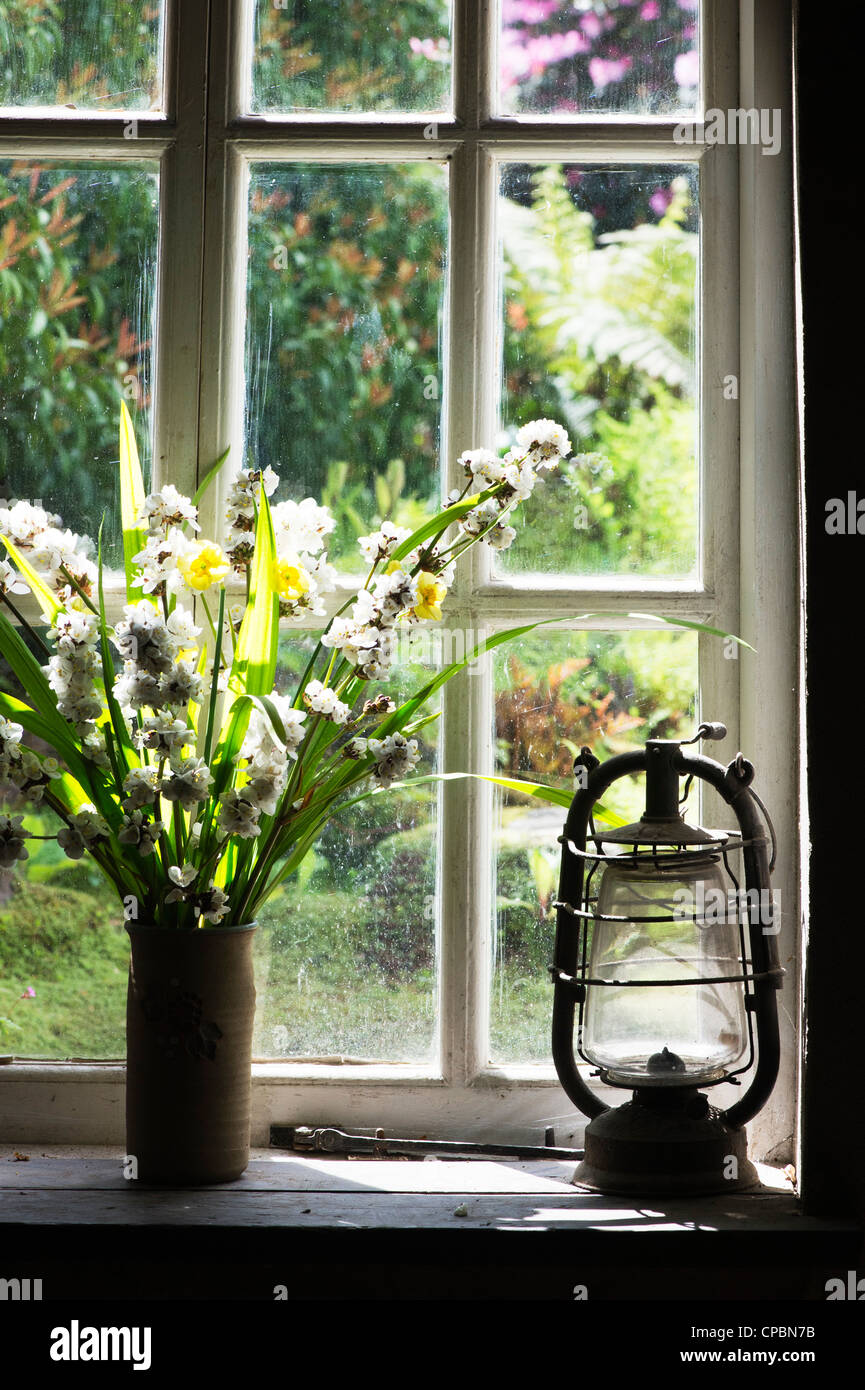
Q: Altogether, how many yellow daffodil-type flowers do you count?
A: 3